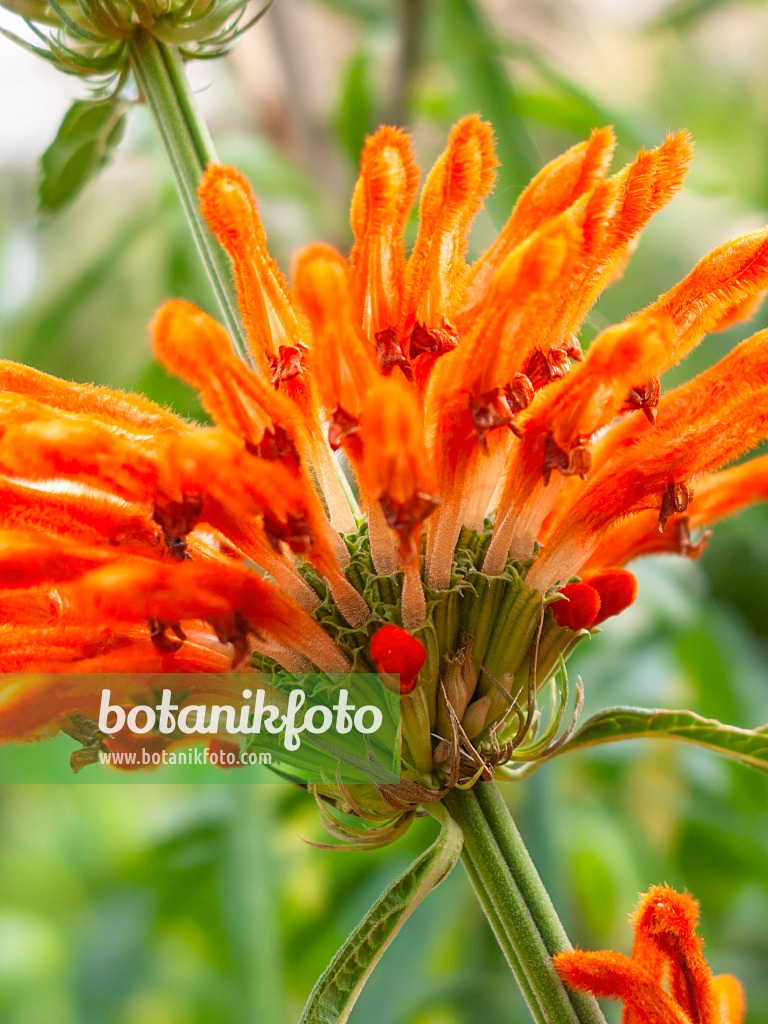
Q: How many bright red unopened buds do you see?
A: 3